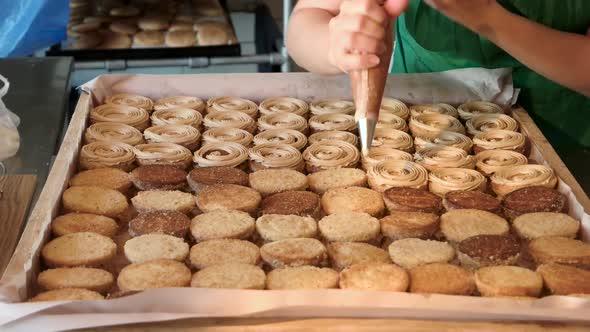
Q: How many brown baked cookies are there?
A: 8